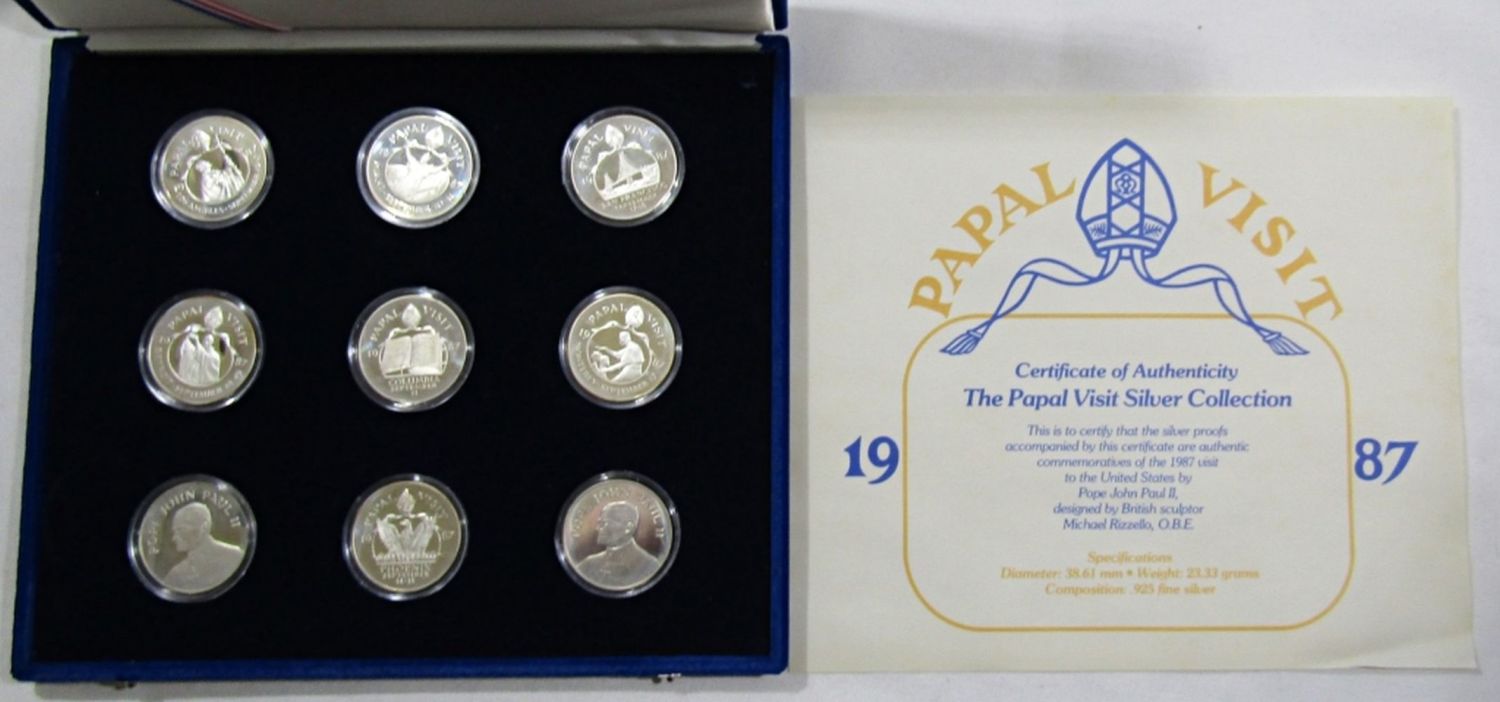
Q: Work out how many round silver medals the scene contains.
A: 9